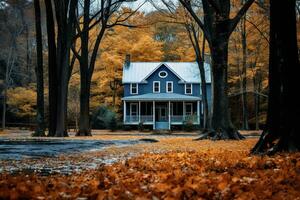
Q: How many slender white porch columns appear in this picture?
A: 6